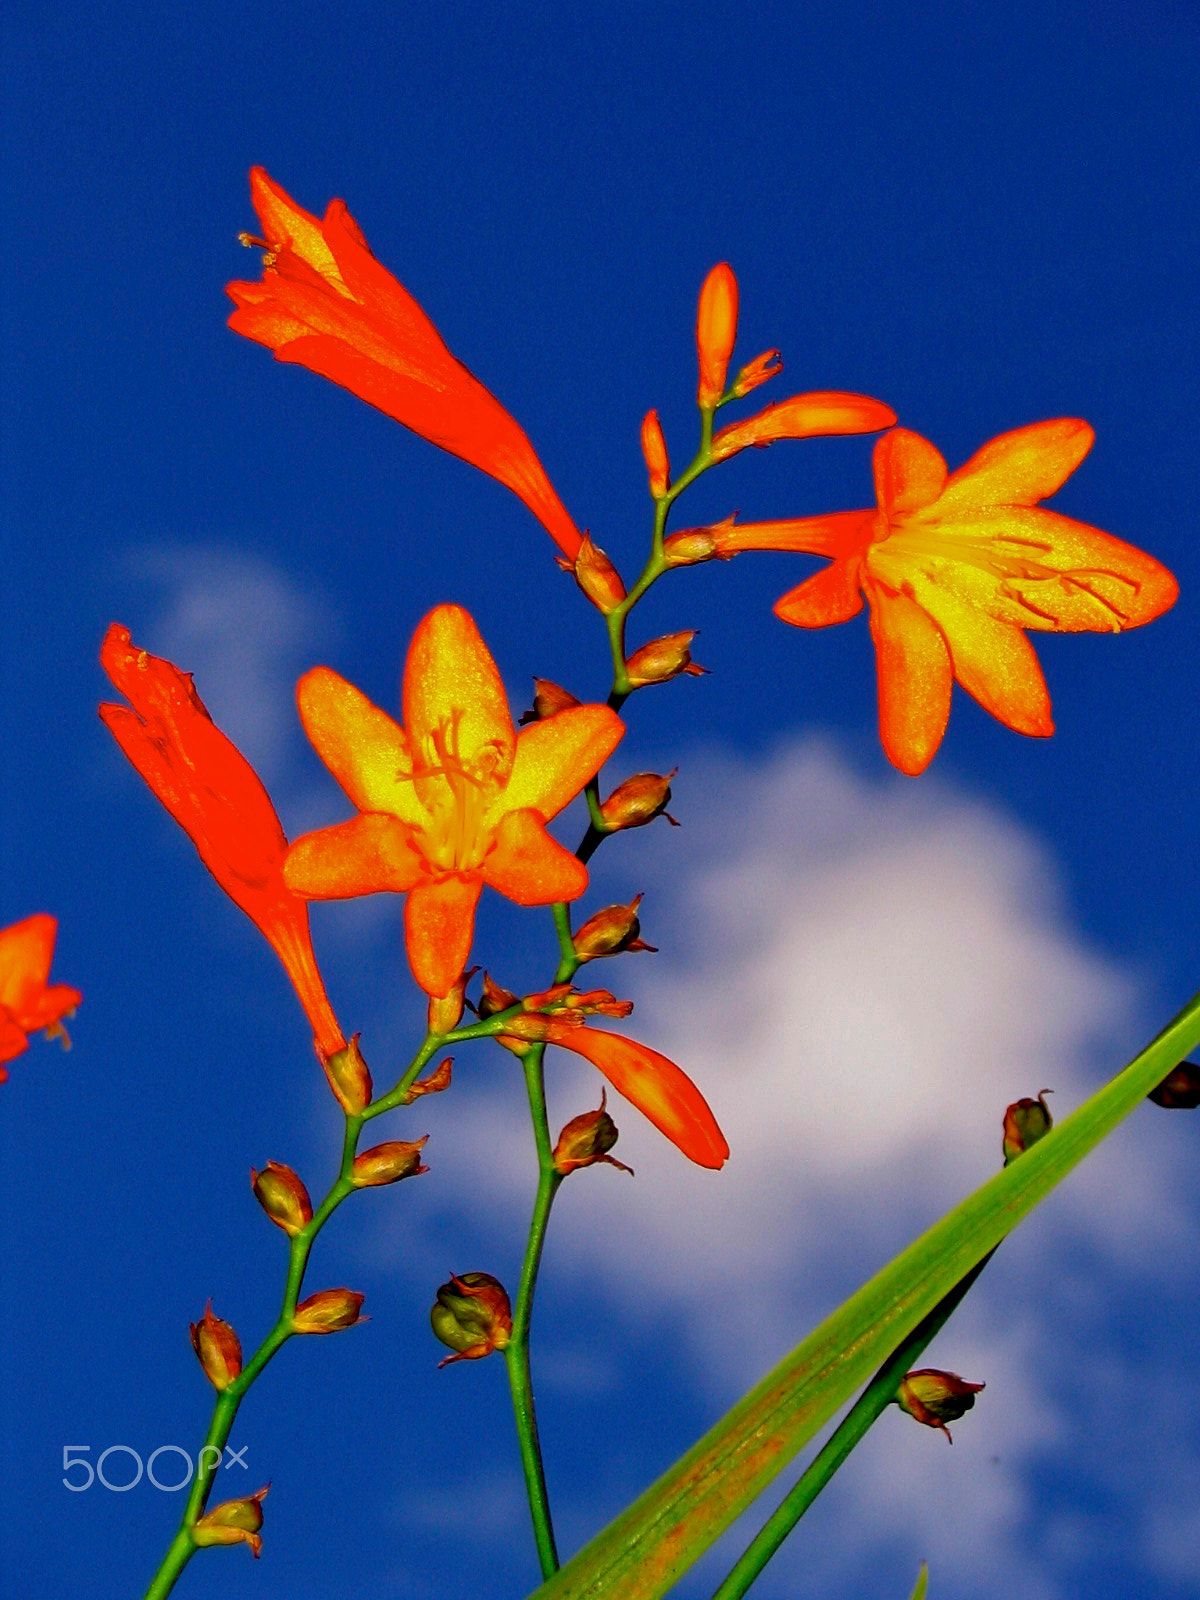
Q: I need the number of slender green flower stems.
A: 3